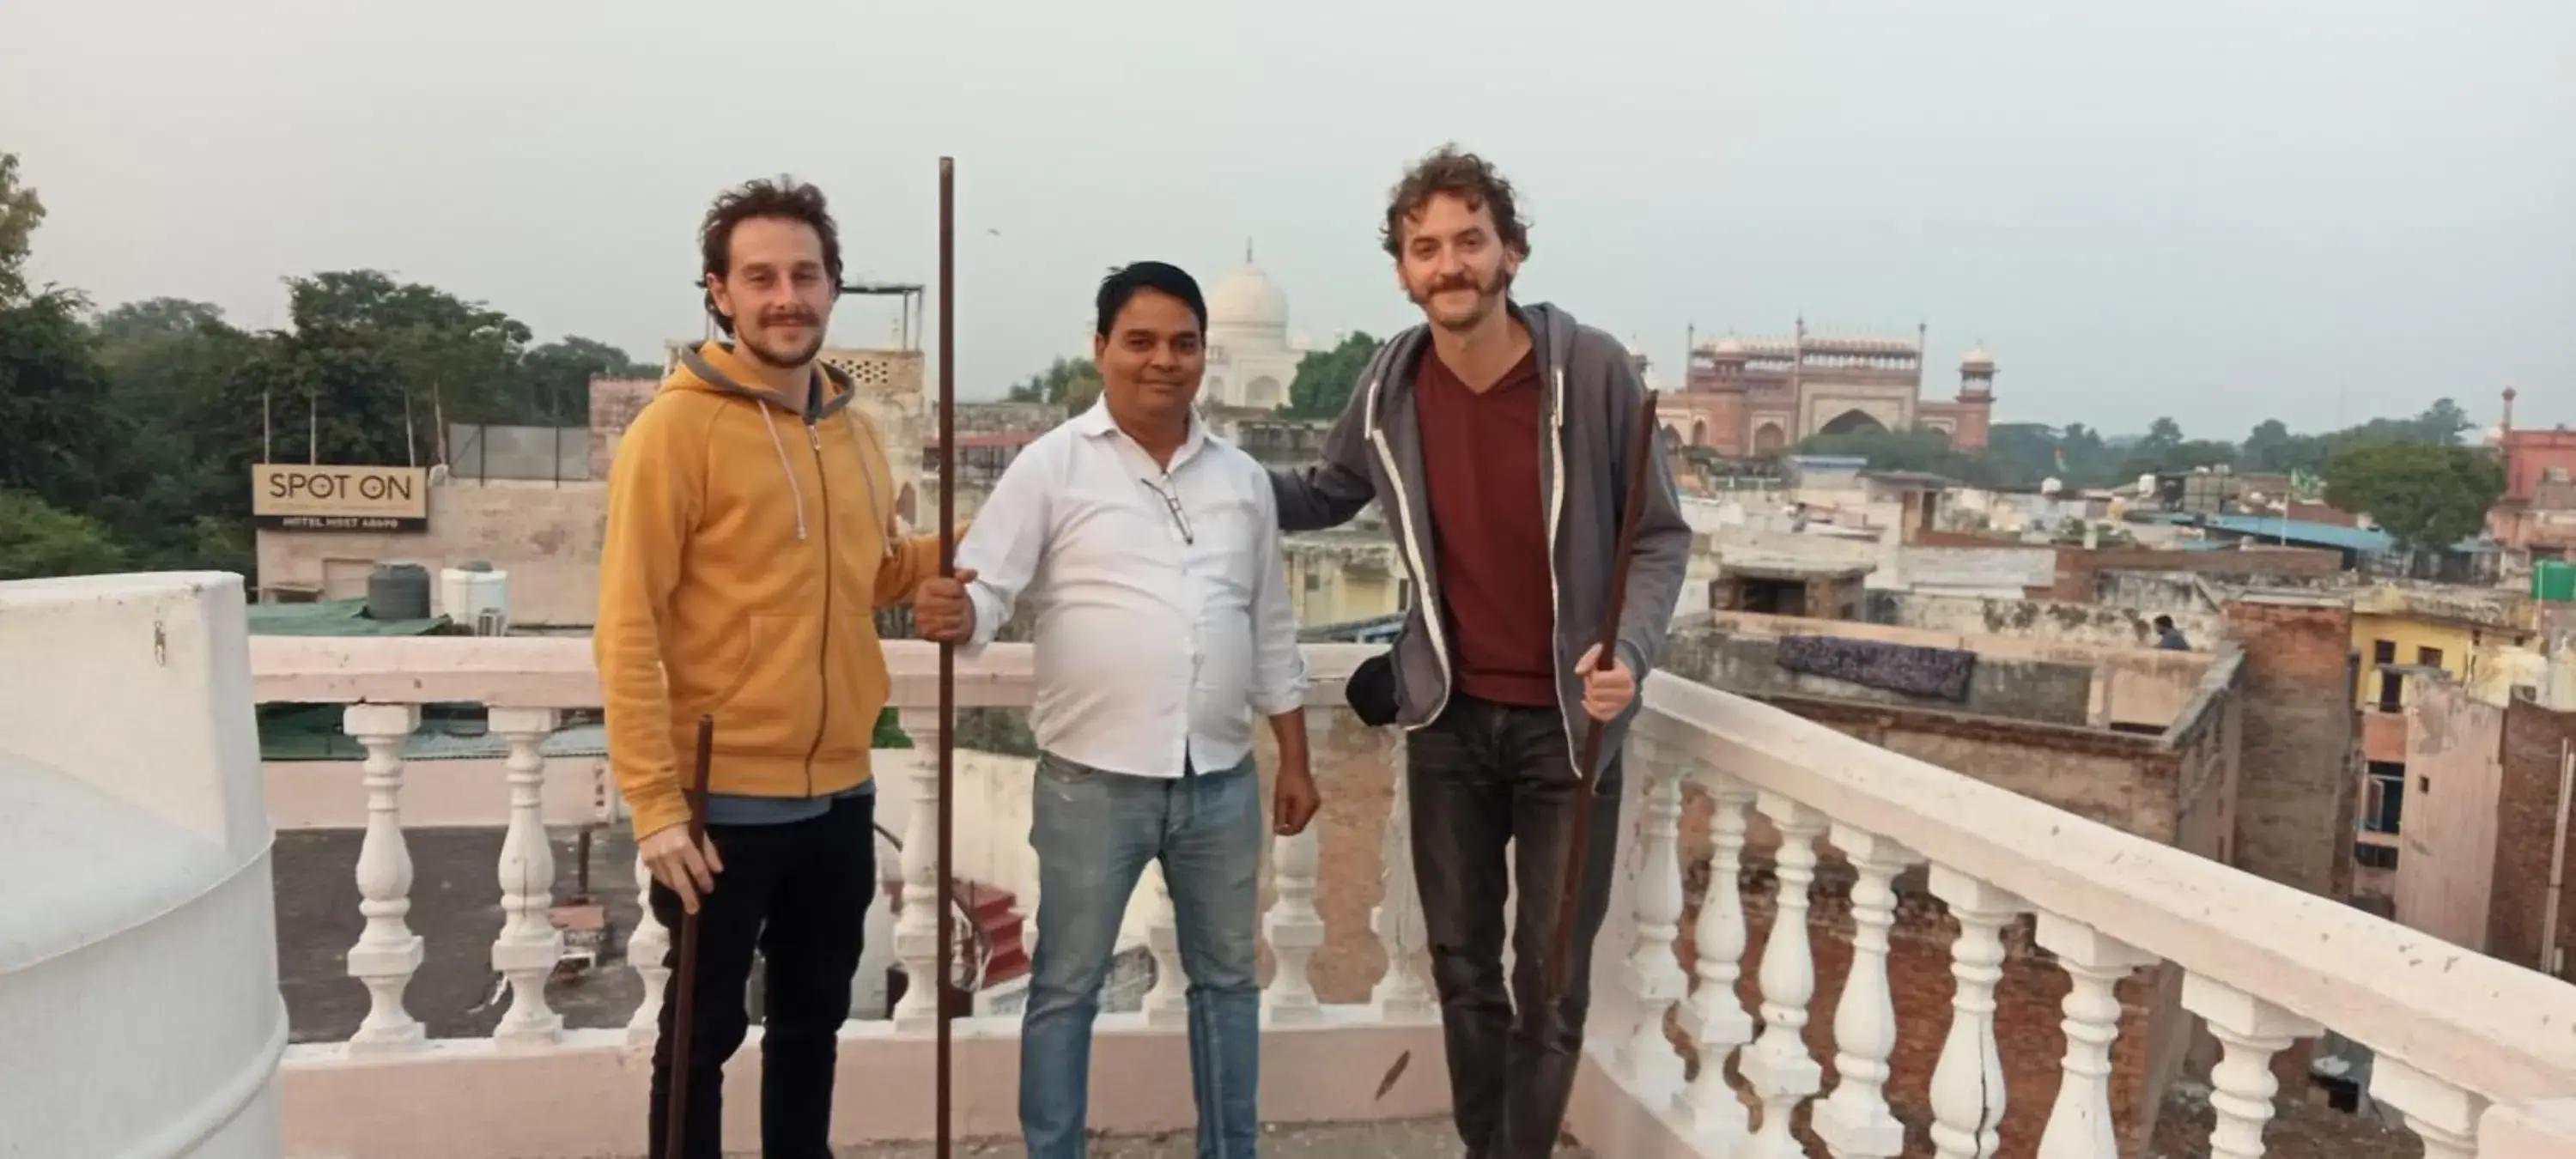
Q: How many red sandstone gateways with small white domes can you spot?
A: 1